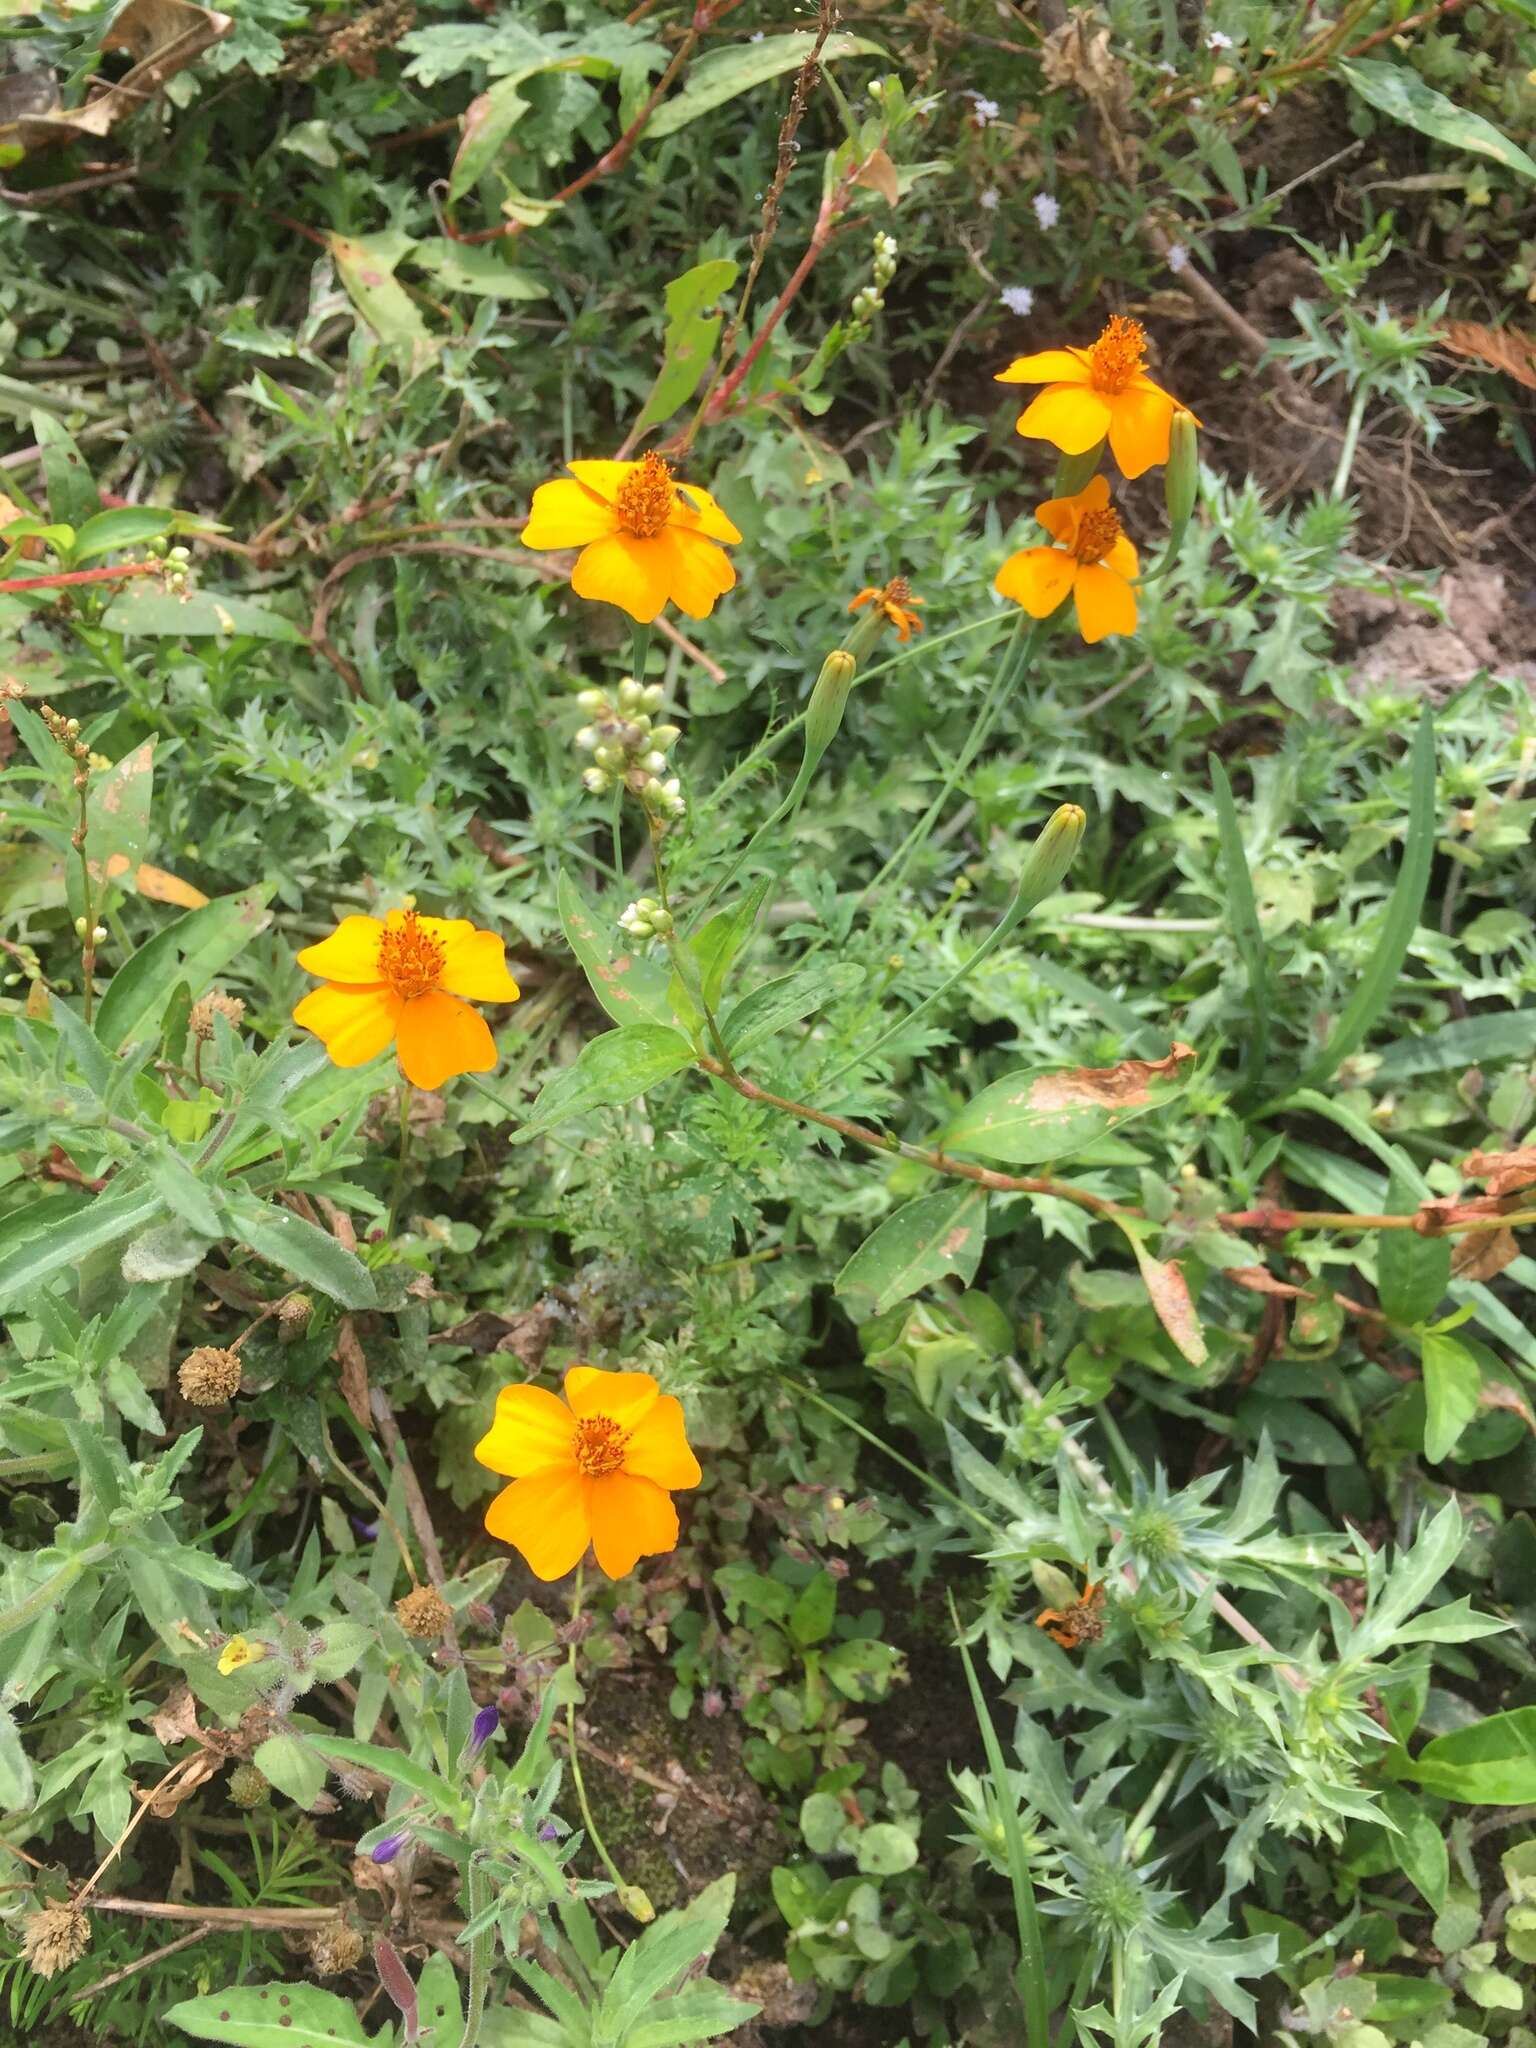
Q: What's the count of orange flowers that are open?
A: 5